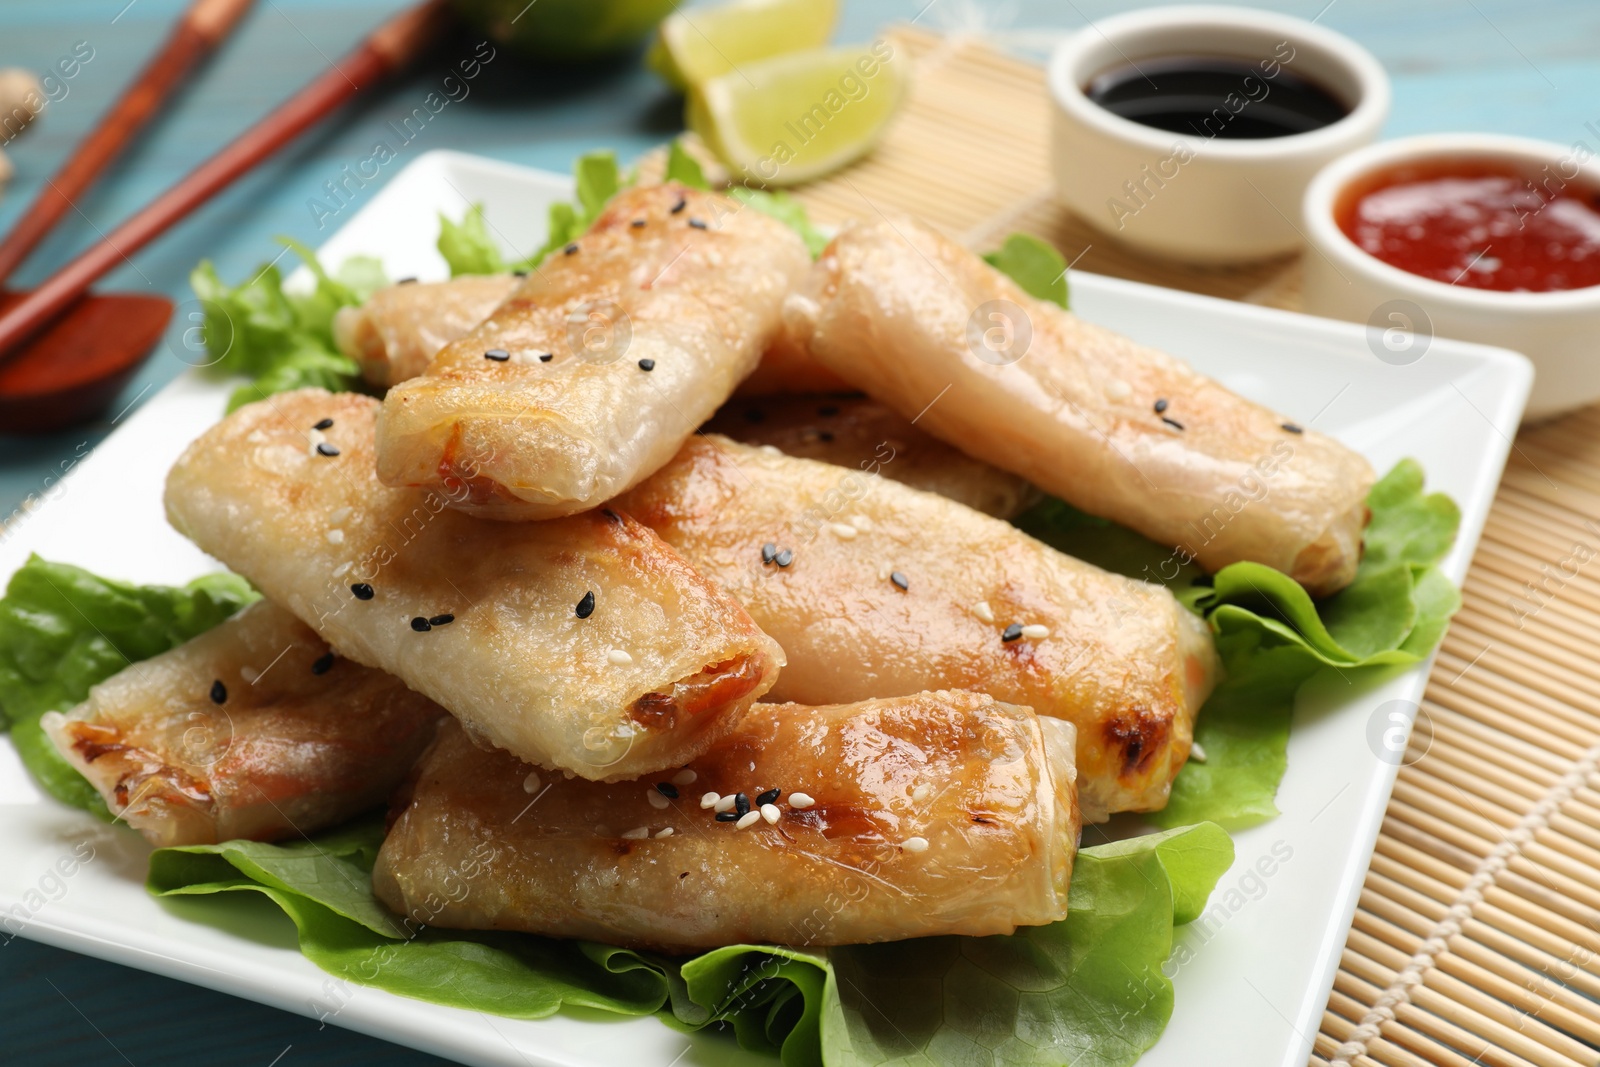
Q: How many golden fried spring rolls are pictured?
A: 8